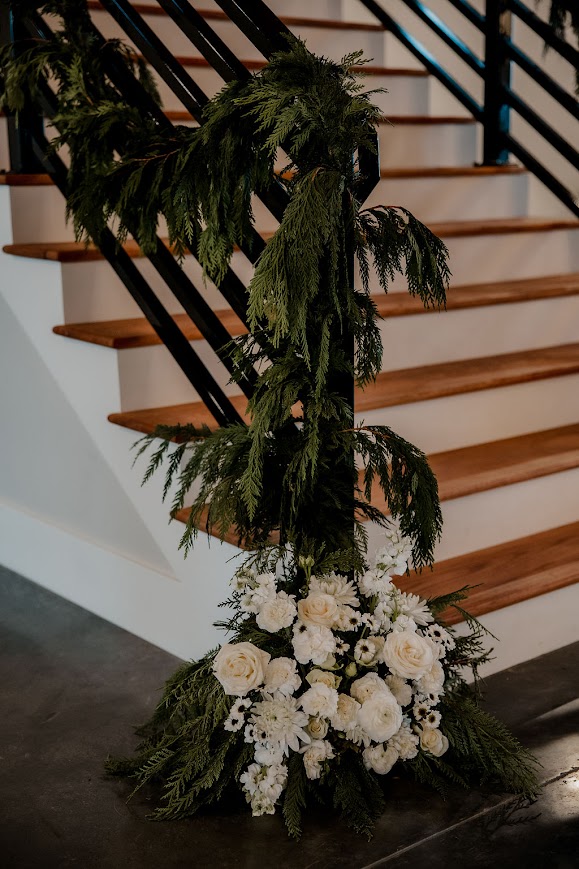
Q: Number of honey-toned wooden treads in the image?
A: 9